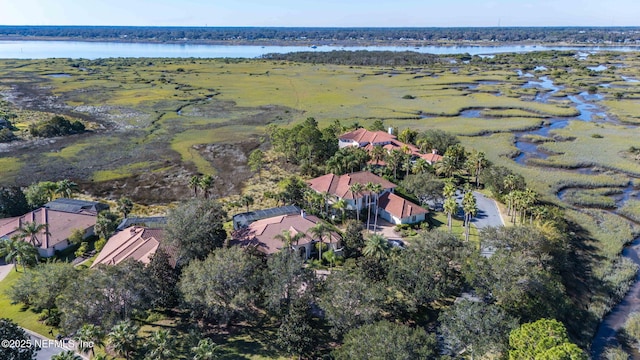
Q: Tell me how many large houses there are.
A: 5